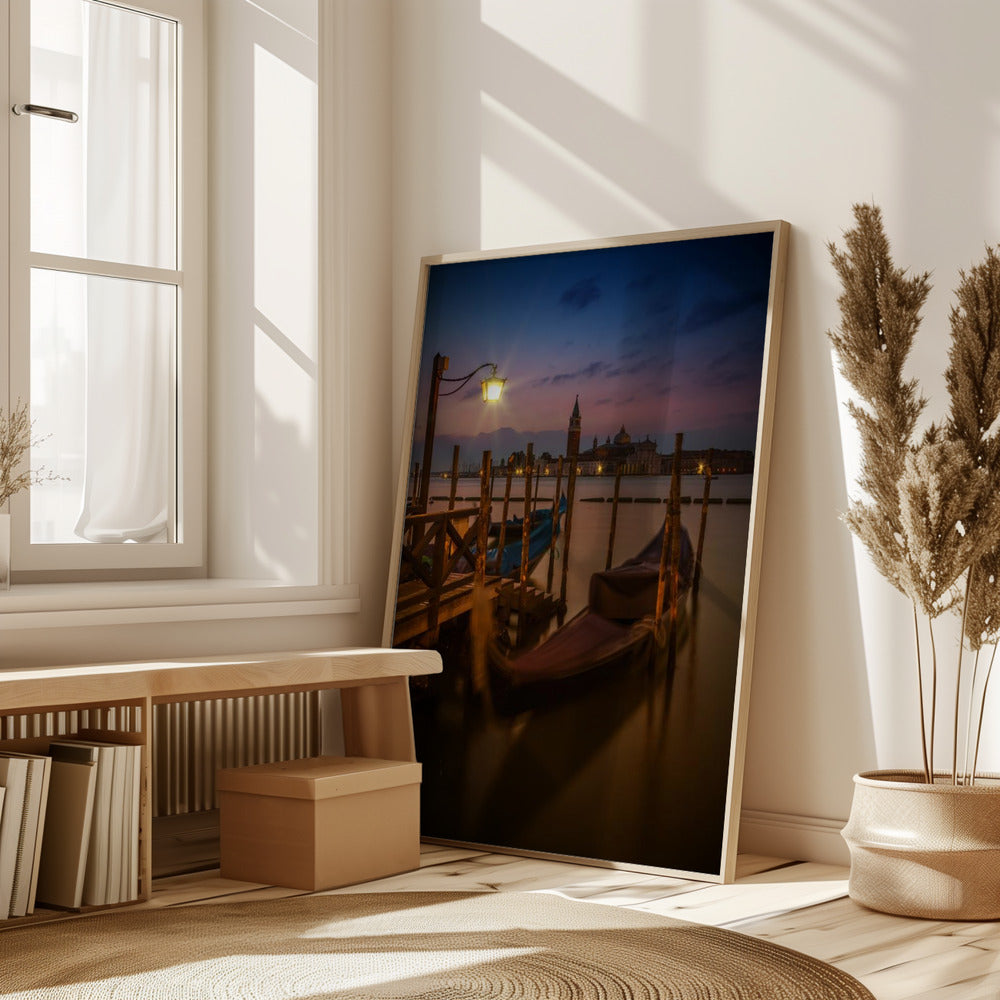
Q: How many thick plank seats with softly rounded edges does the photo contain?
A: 1